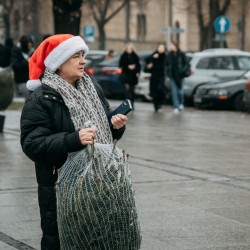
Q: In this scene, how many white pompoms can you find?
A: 1